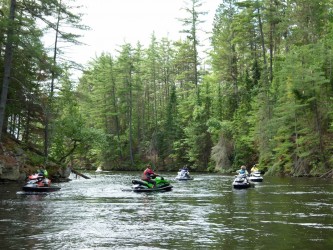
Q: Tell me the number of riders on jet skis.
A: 5